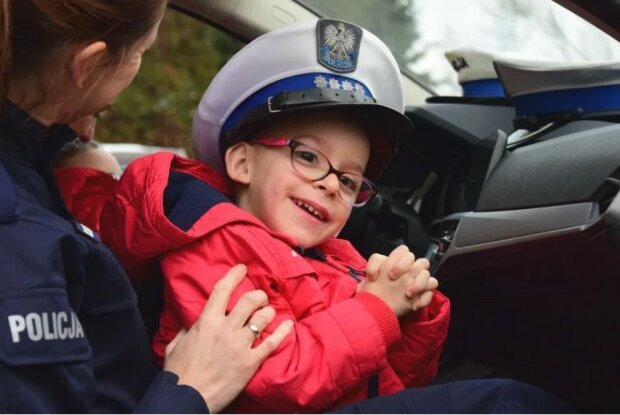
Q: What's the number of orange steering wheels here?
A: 0